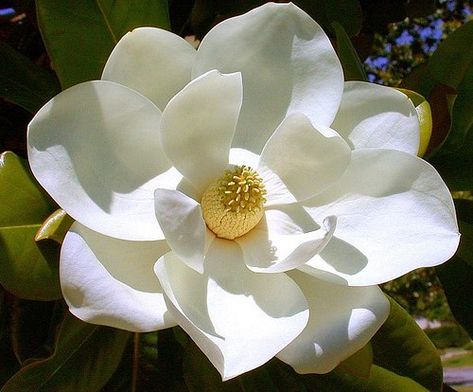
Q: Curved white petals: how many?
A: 12